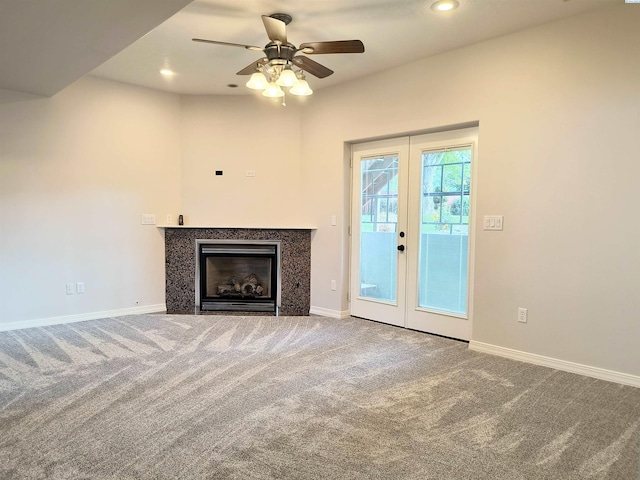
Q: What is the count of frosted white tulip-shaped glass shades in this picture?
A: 4